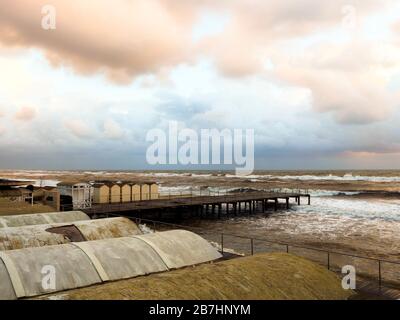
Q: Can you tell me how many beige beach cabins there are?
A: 6